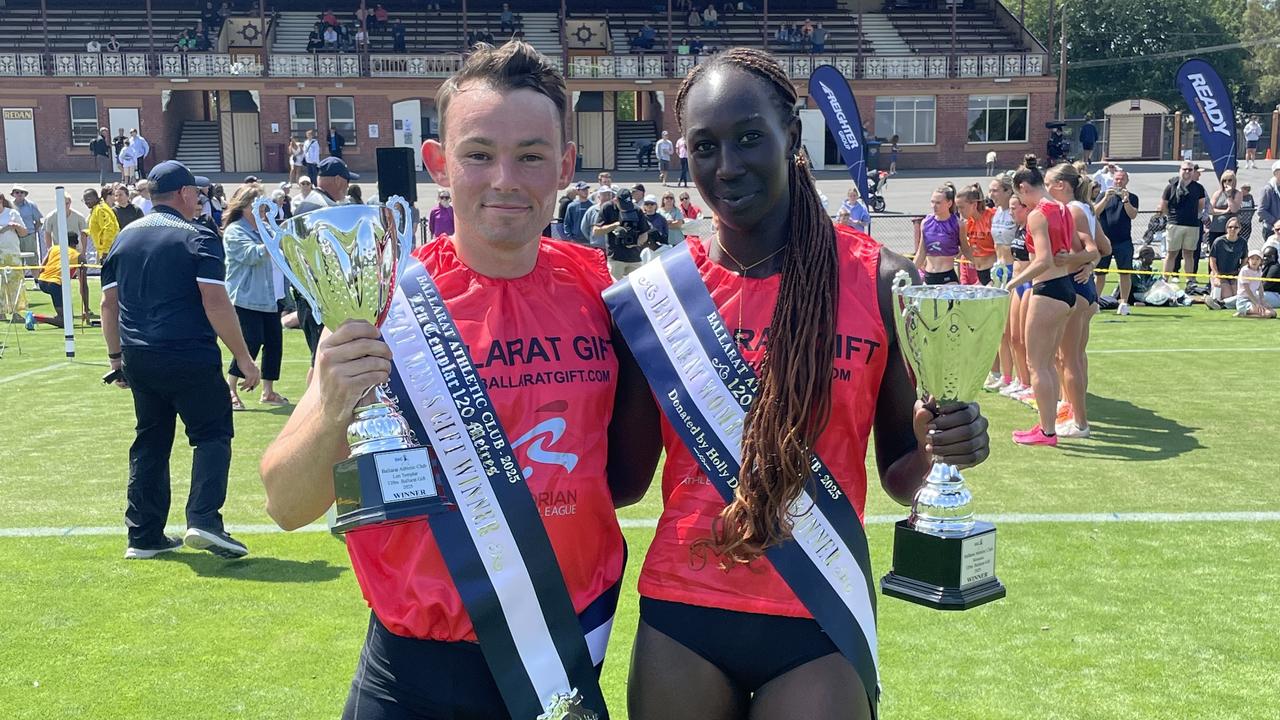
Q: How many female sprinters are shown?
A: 7